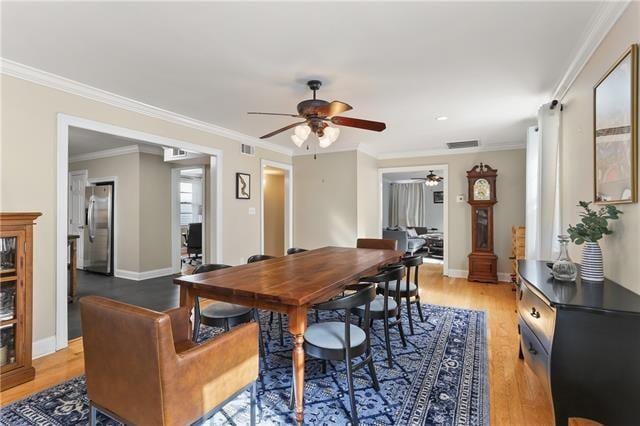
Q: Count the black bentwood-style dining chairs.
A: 6